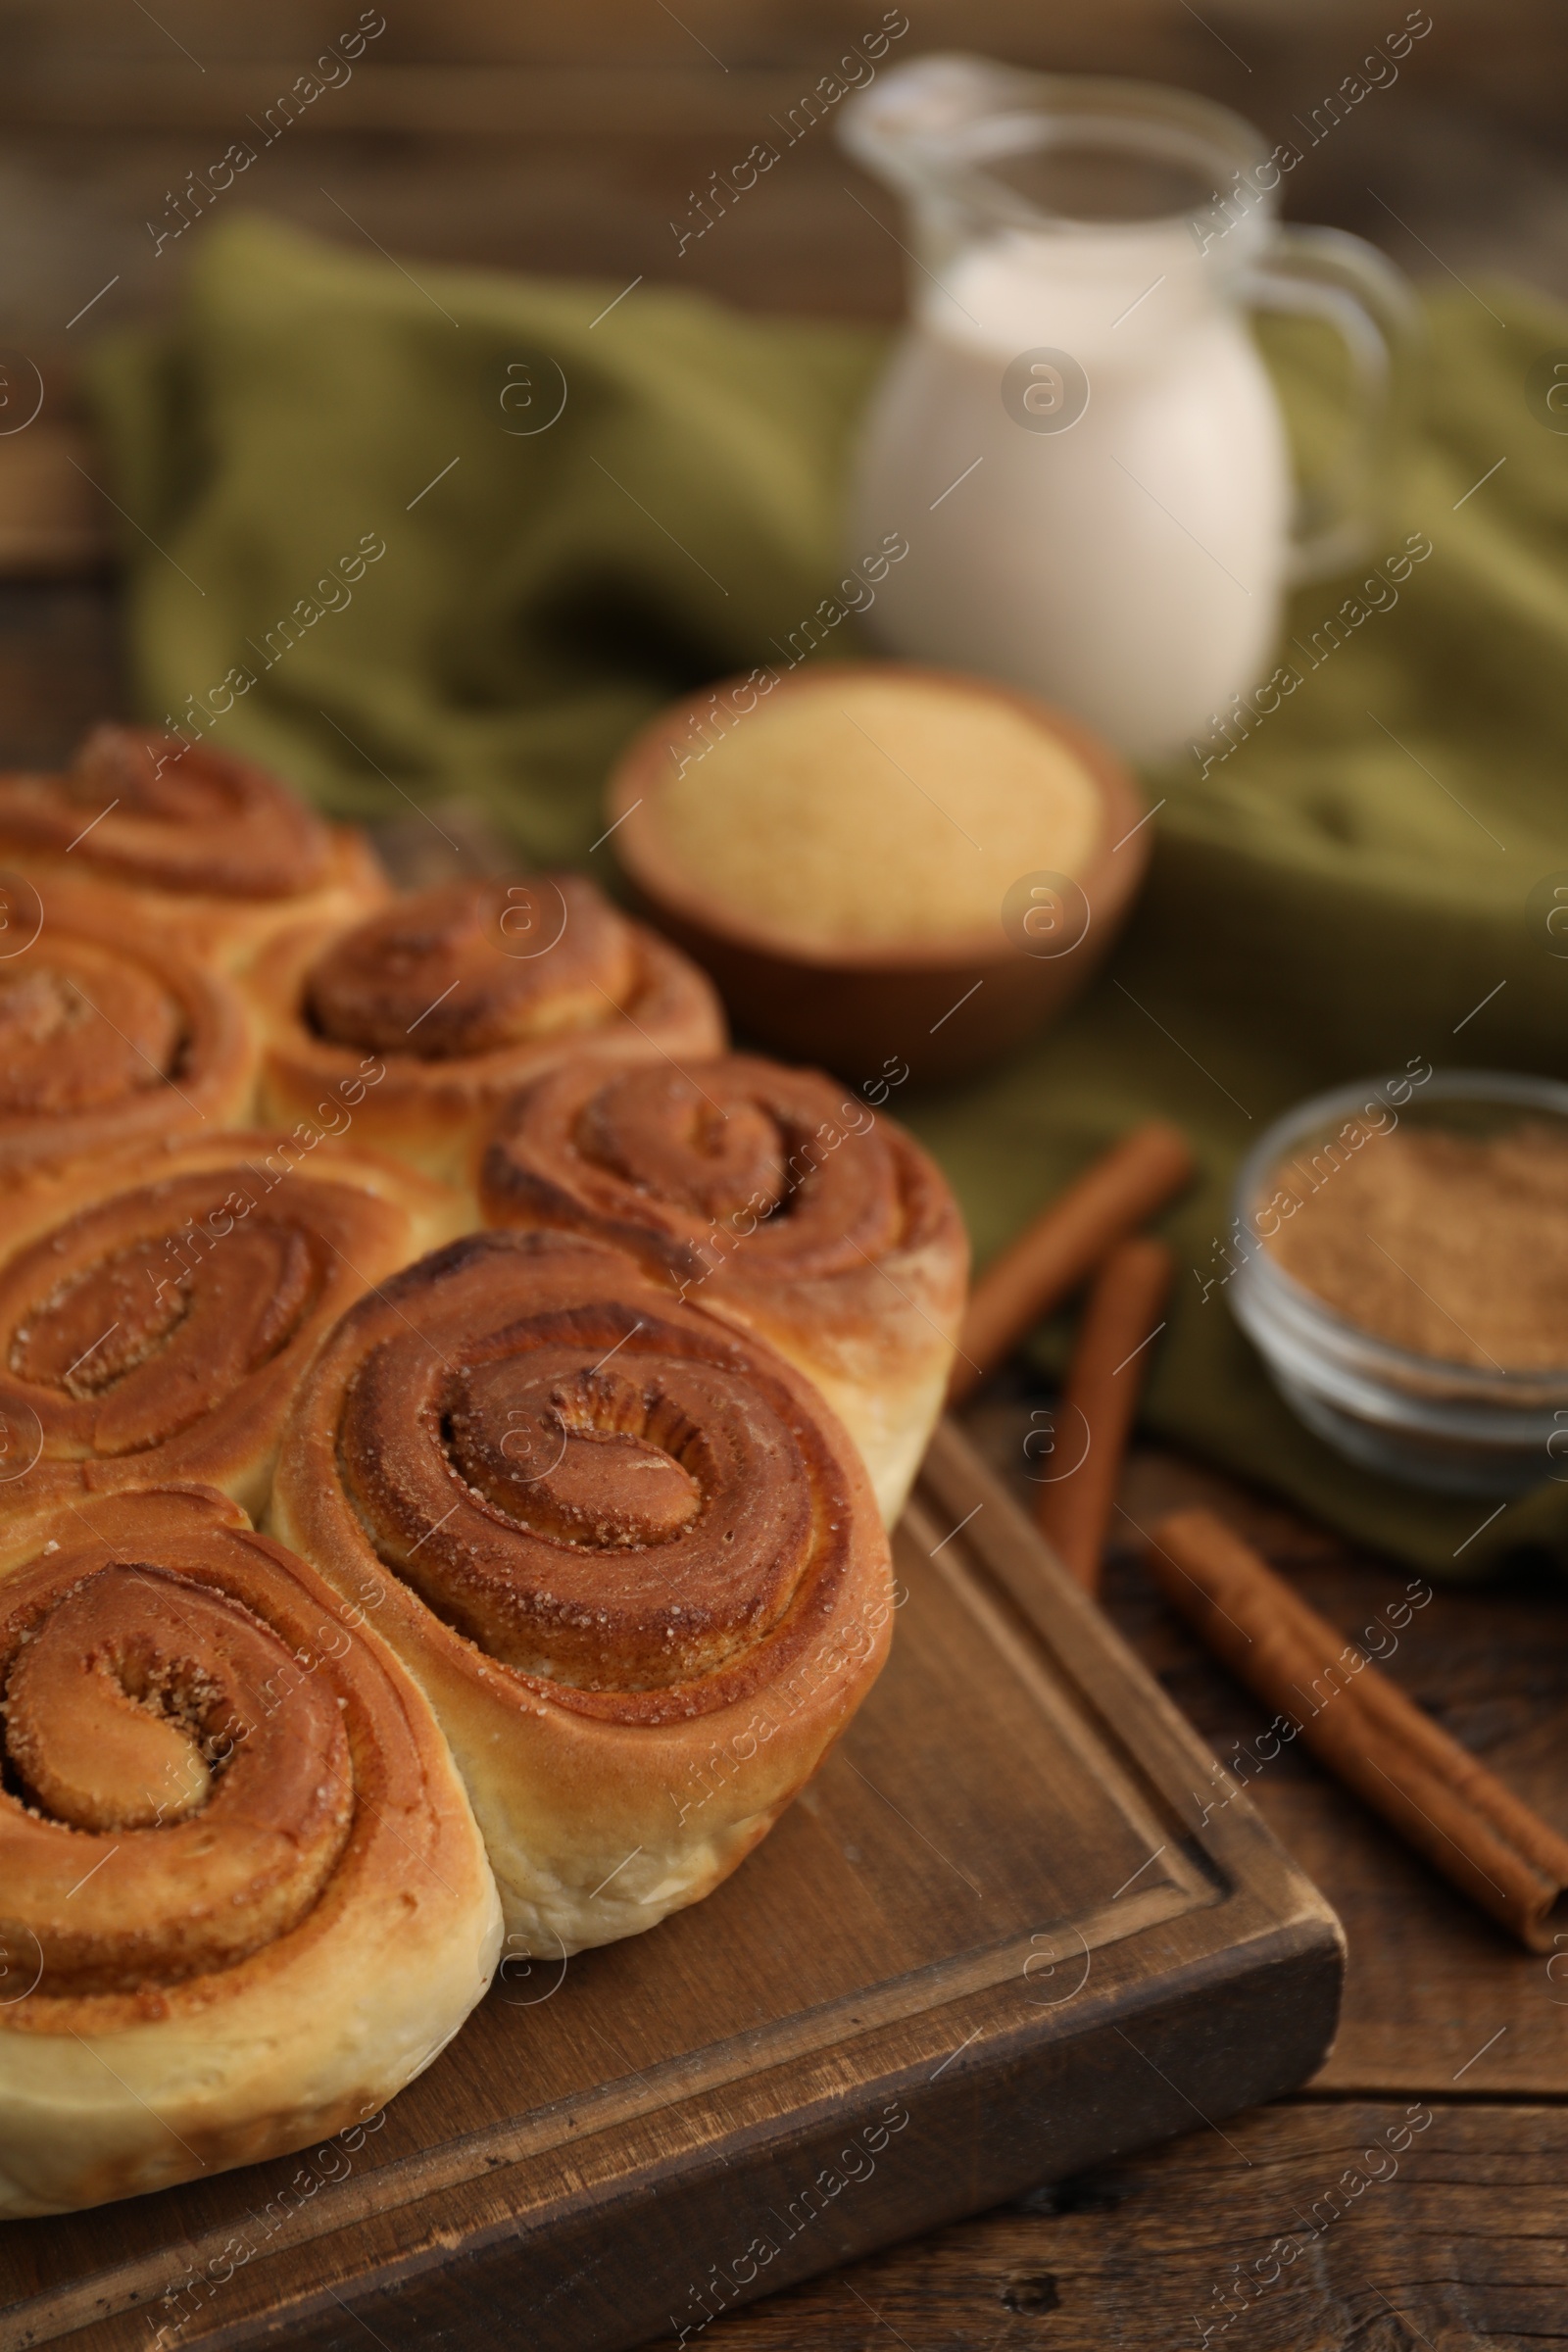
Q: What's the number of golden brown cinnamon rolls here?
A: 7